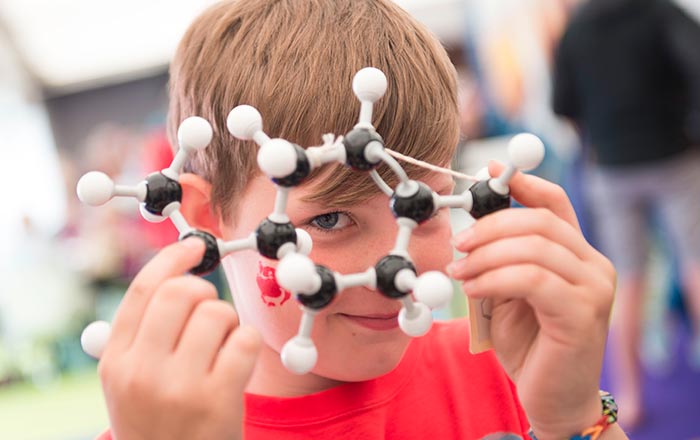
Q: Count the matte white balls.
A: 14